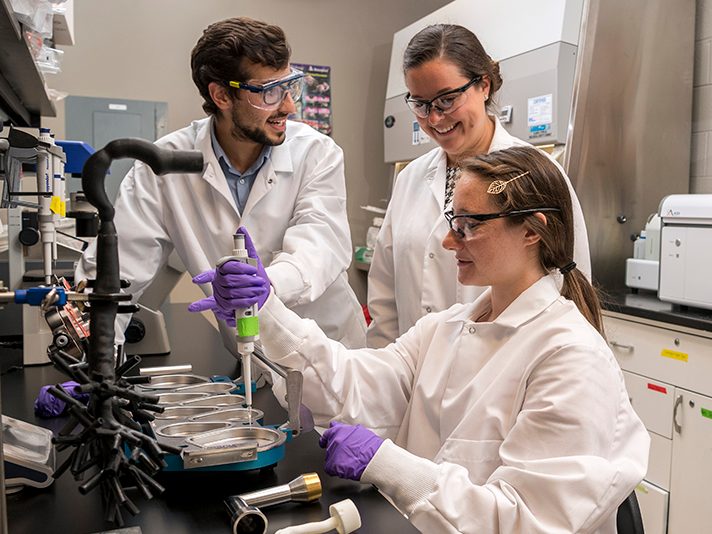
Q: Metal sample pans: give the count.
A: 8